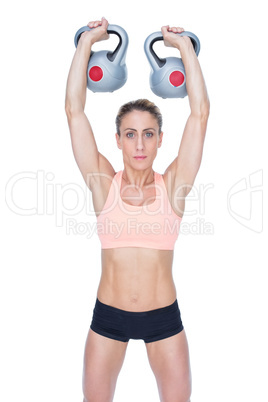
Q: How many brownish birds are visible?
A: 0